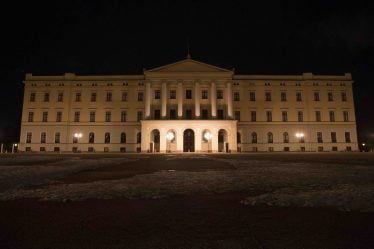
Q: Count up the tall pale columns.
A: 6